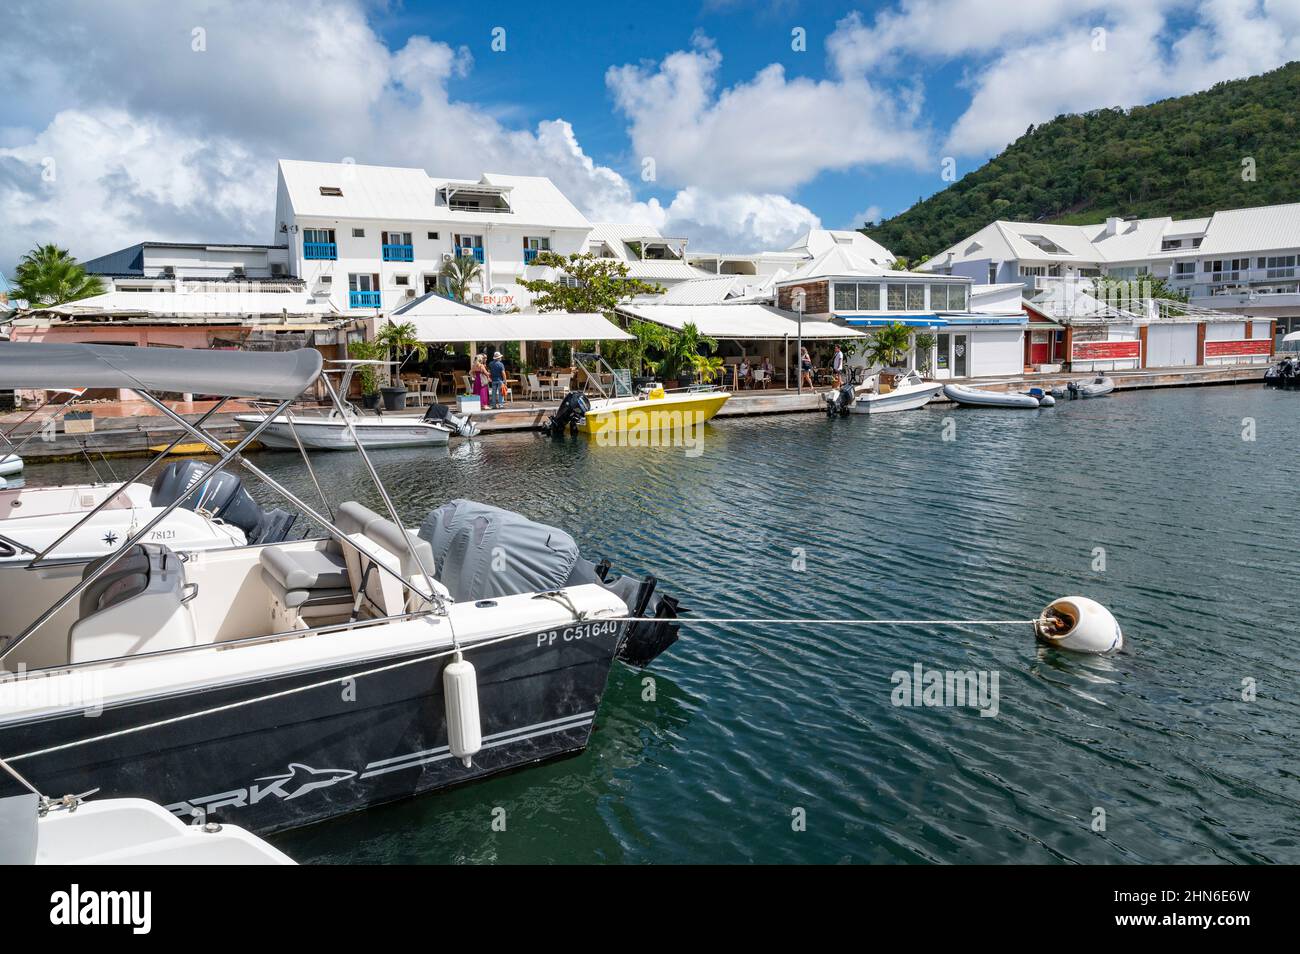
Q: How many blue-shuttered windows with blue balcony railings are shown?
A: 5